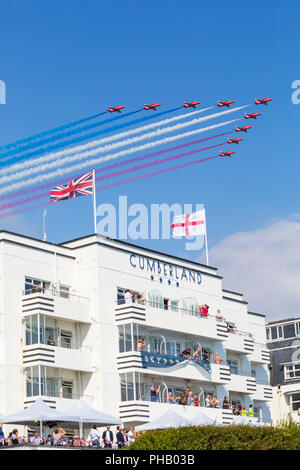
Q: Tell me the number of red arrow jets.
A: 9